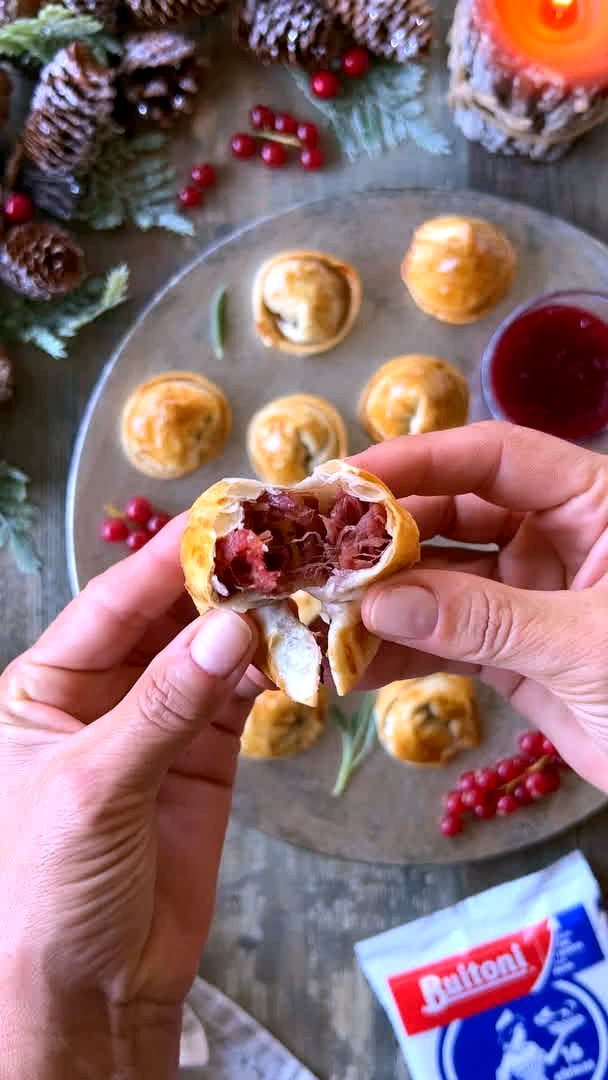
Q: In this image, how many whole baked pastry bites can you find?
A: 7